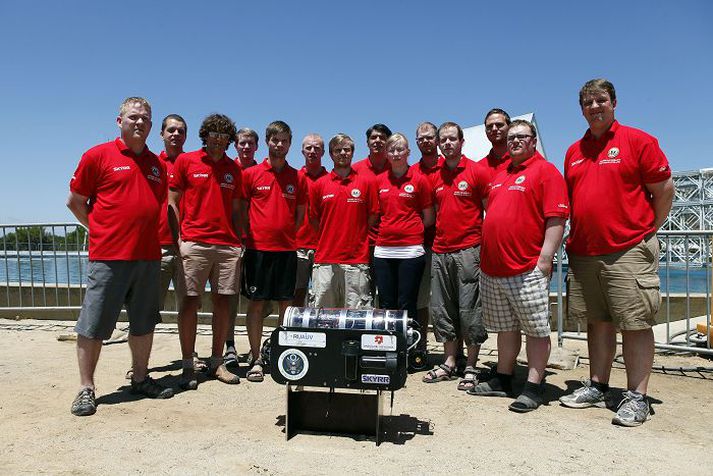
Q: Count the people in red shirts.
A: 14